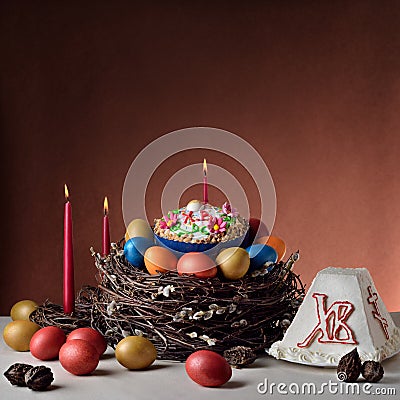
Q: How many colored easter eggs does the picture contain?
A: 15